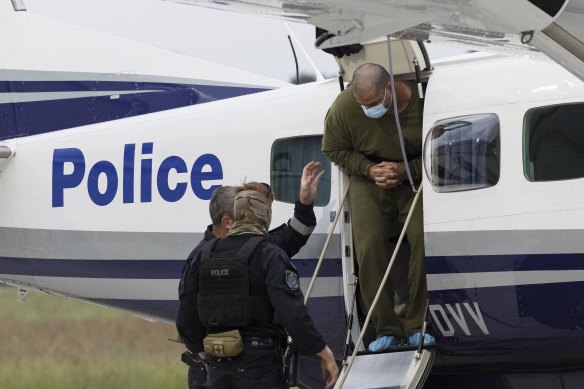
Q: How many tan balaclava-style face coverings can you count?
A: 1